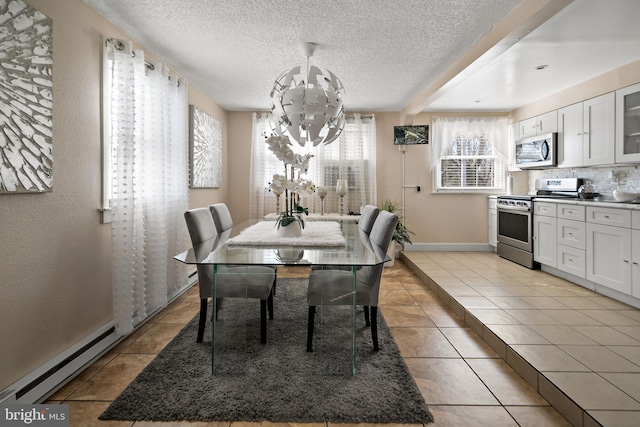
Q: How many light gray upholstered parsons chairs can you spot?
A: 4